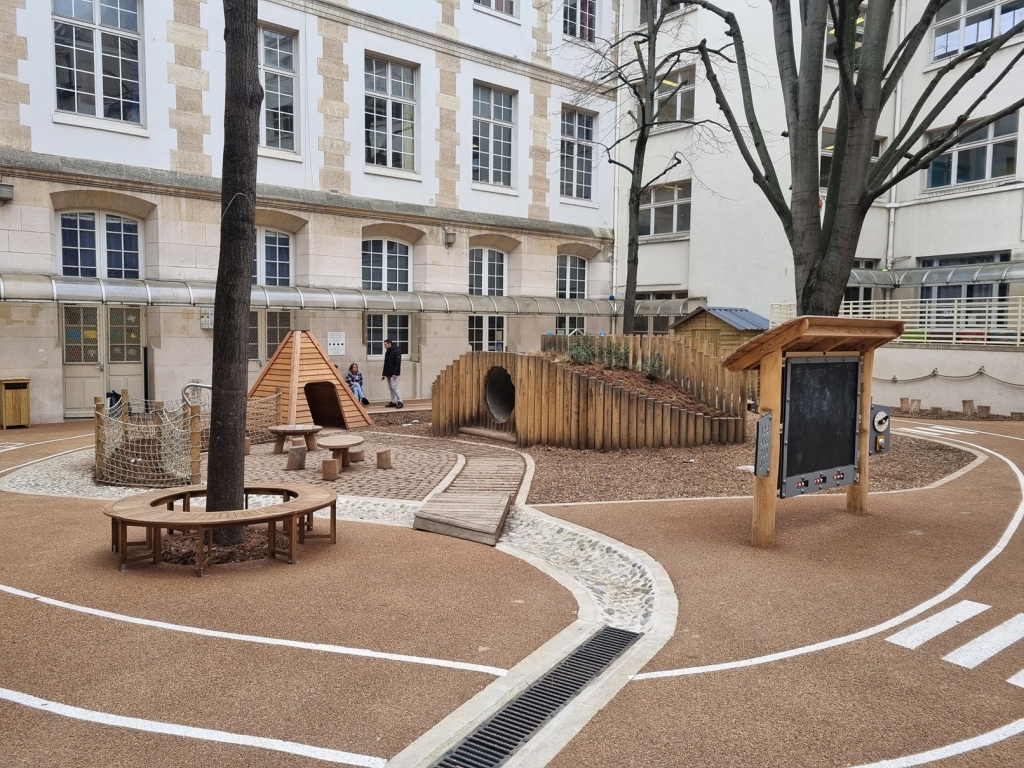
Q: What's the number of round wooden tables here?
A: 2